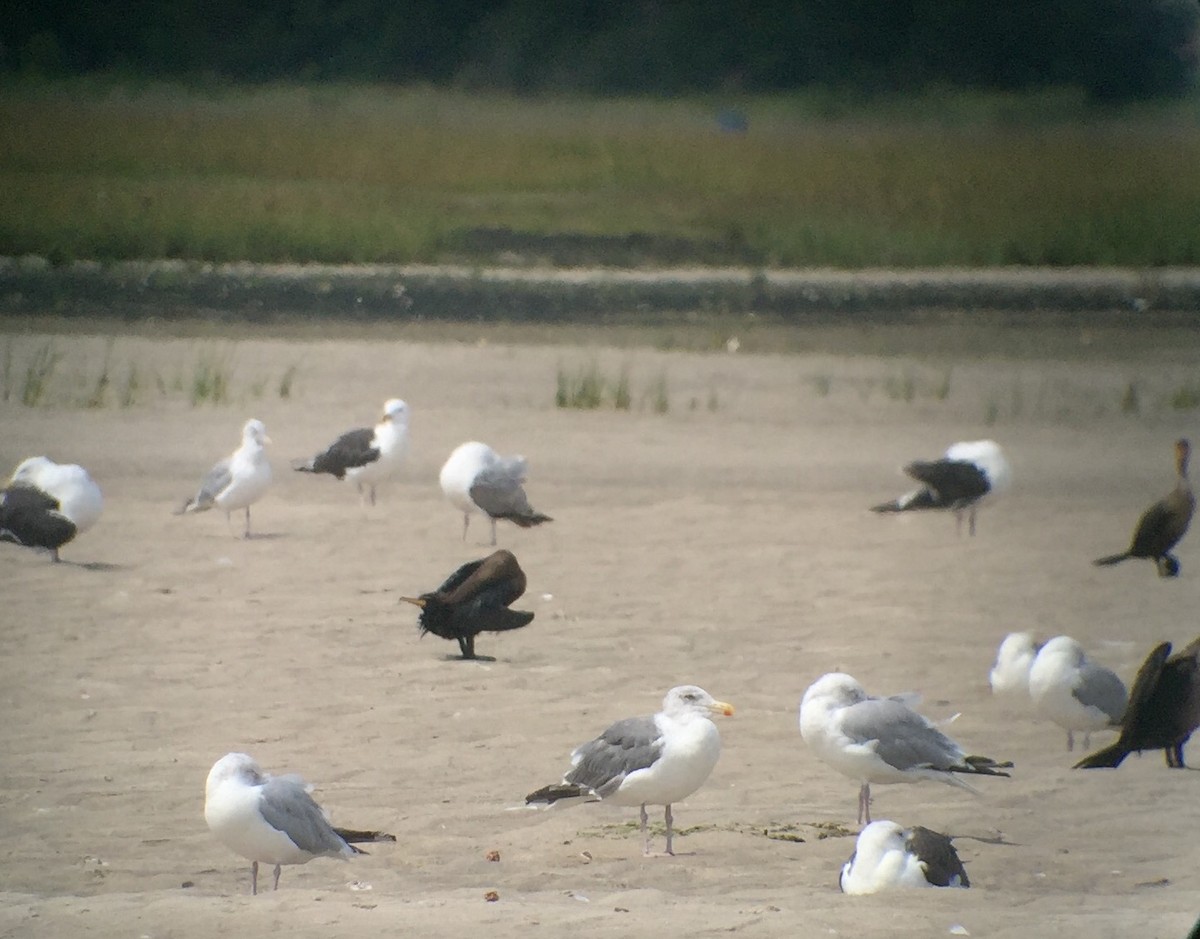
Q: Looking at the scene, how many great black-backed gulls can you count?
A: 4